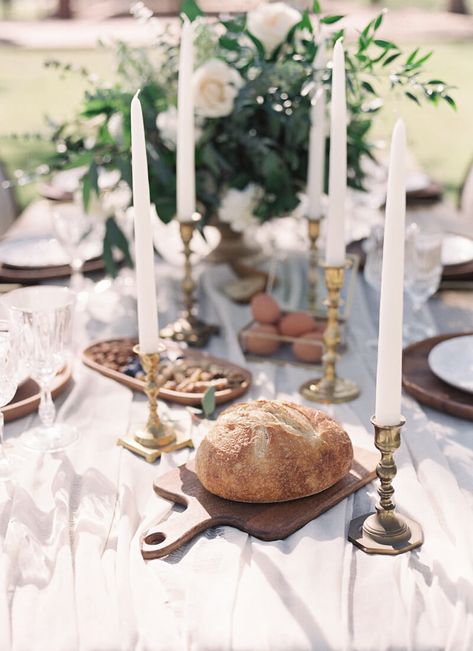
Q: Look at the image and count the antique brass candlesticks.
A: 5